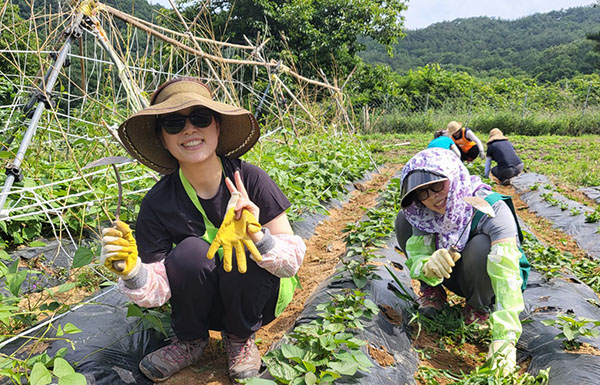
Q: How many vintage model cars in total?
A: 0